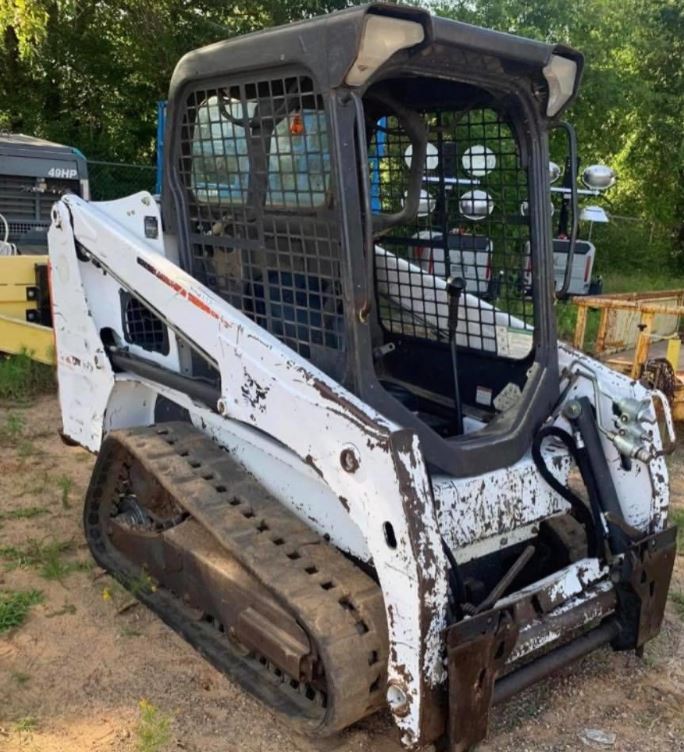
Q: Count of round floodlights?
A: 7